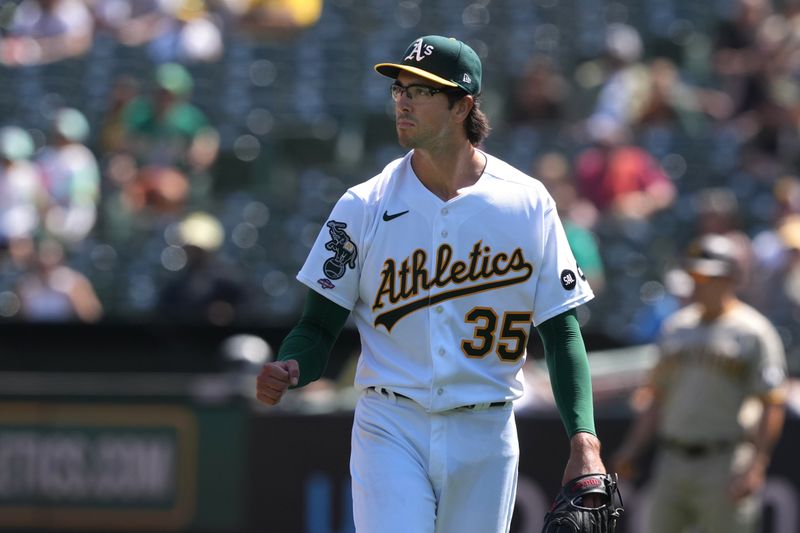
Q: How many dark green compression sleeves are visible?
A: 2